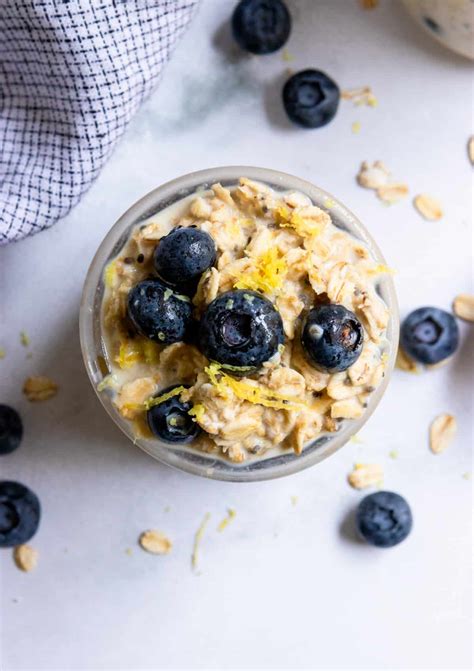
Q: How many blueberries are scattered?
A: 6